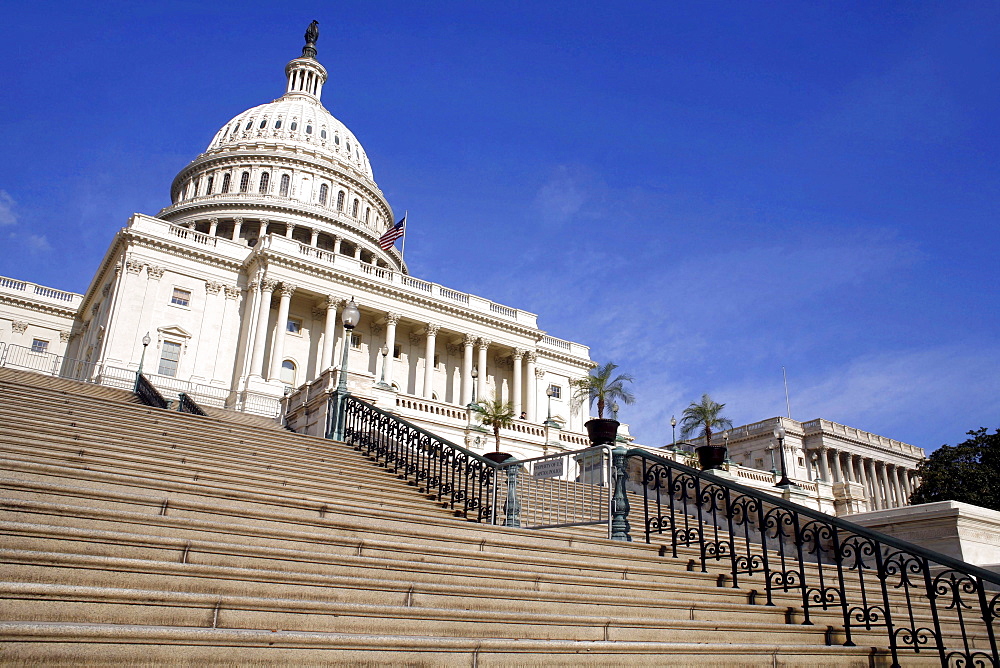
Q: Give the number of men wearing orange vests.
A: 0